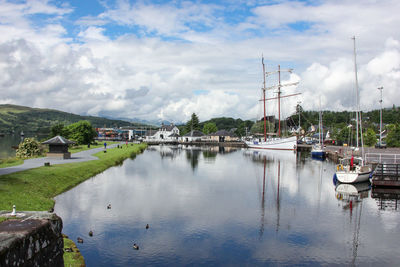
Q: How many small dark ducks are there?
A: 5